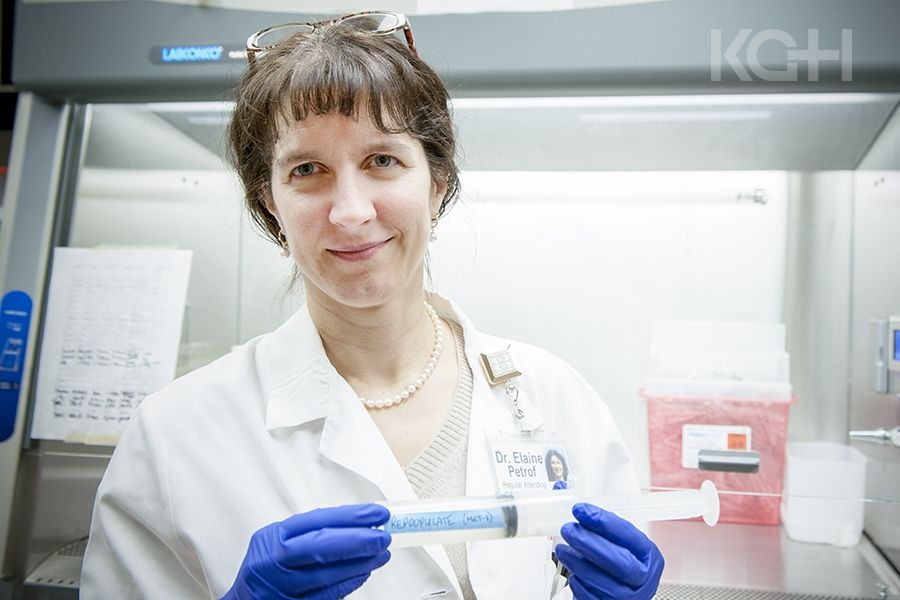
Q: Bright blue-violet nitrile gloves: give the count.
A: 2